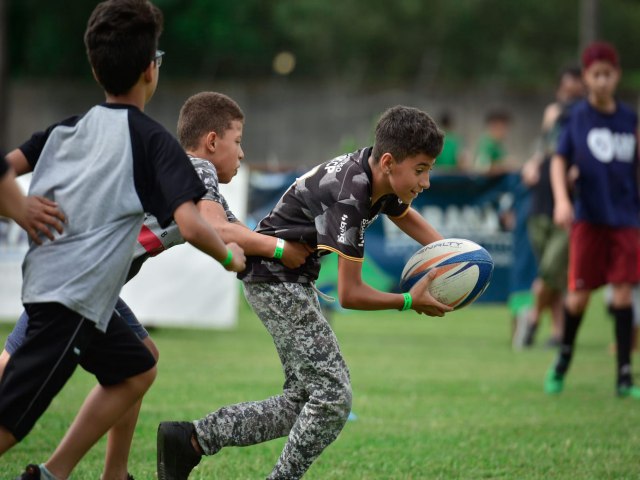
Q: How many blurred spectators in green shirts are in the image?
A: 2